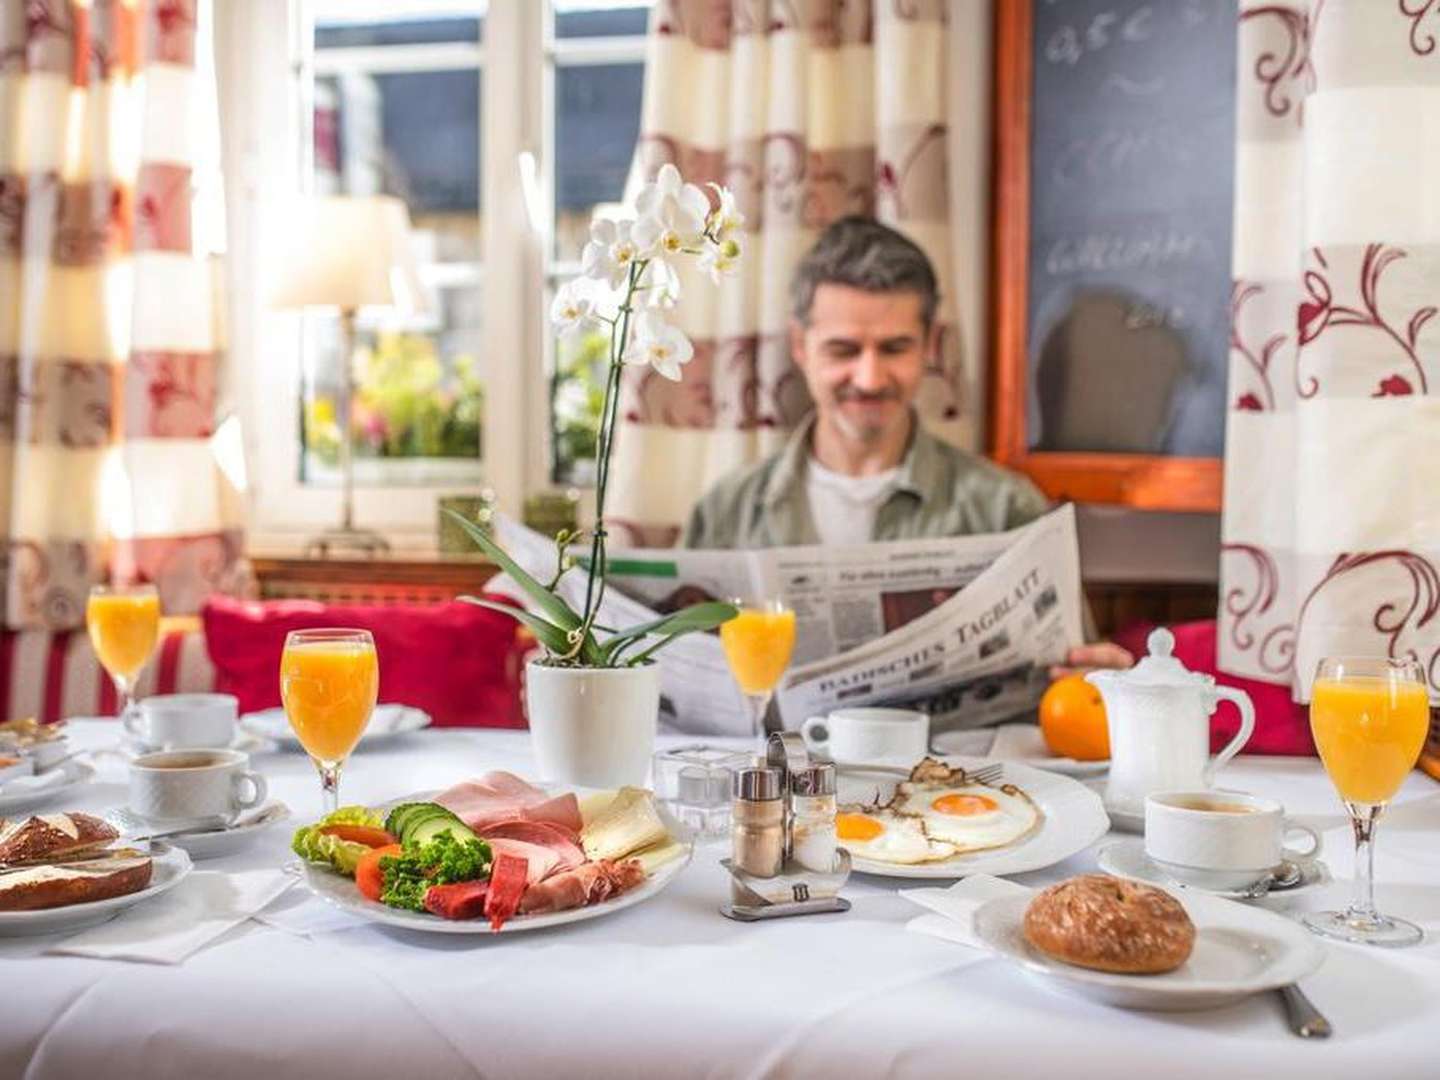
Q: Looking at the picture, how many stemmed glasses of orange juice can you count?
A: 4